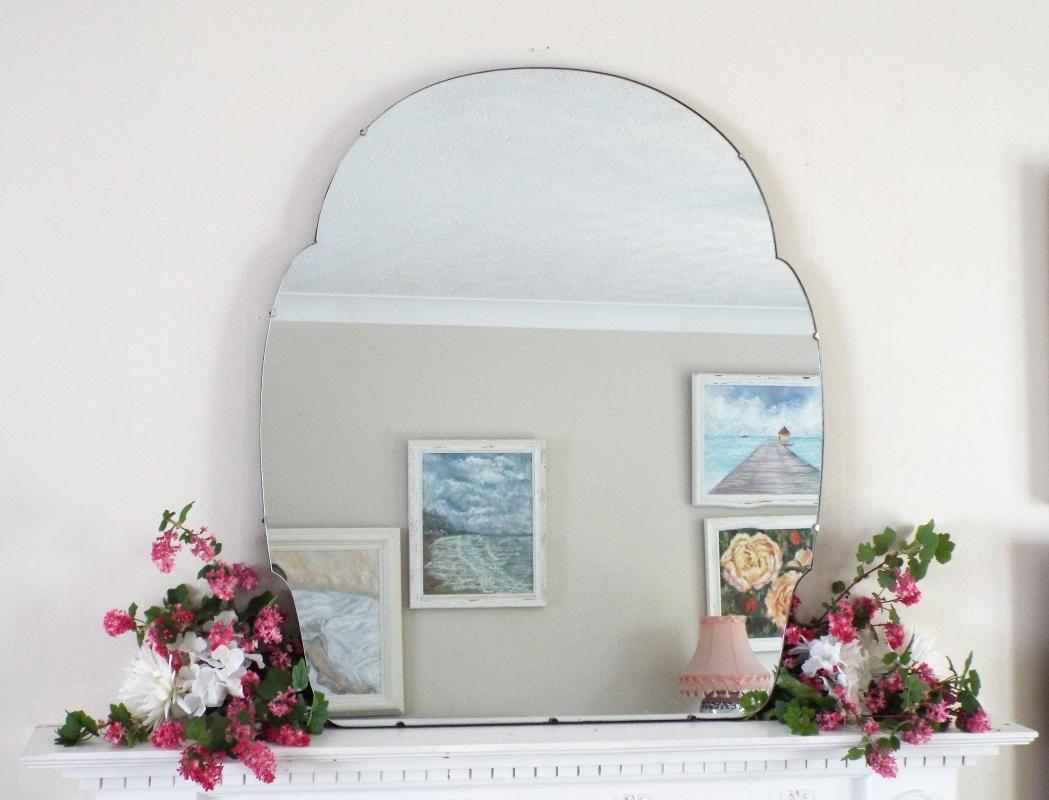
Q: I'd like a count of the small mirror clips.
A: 9